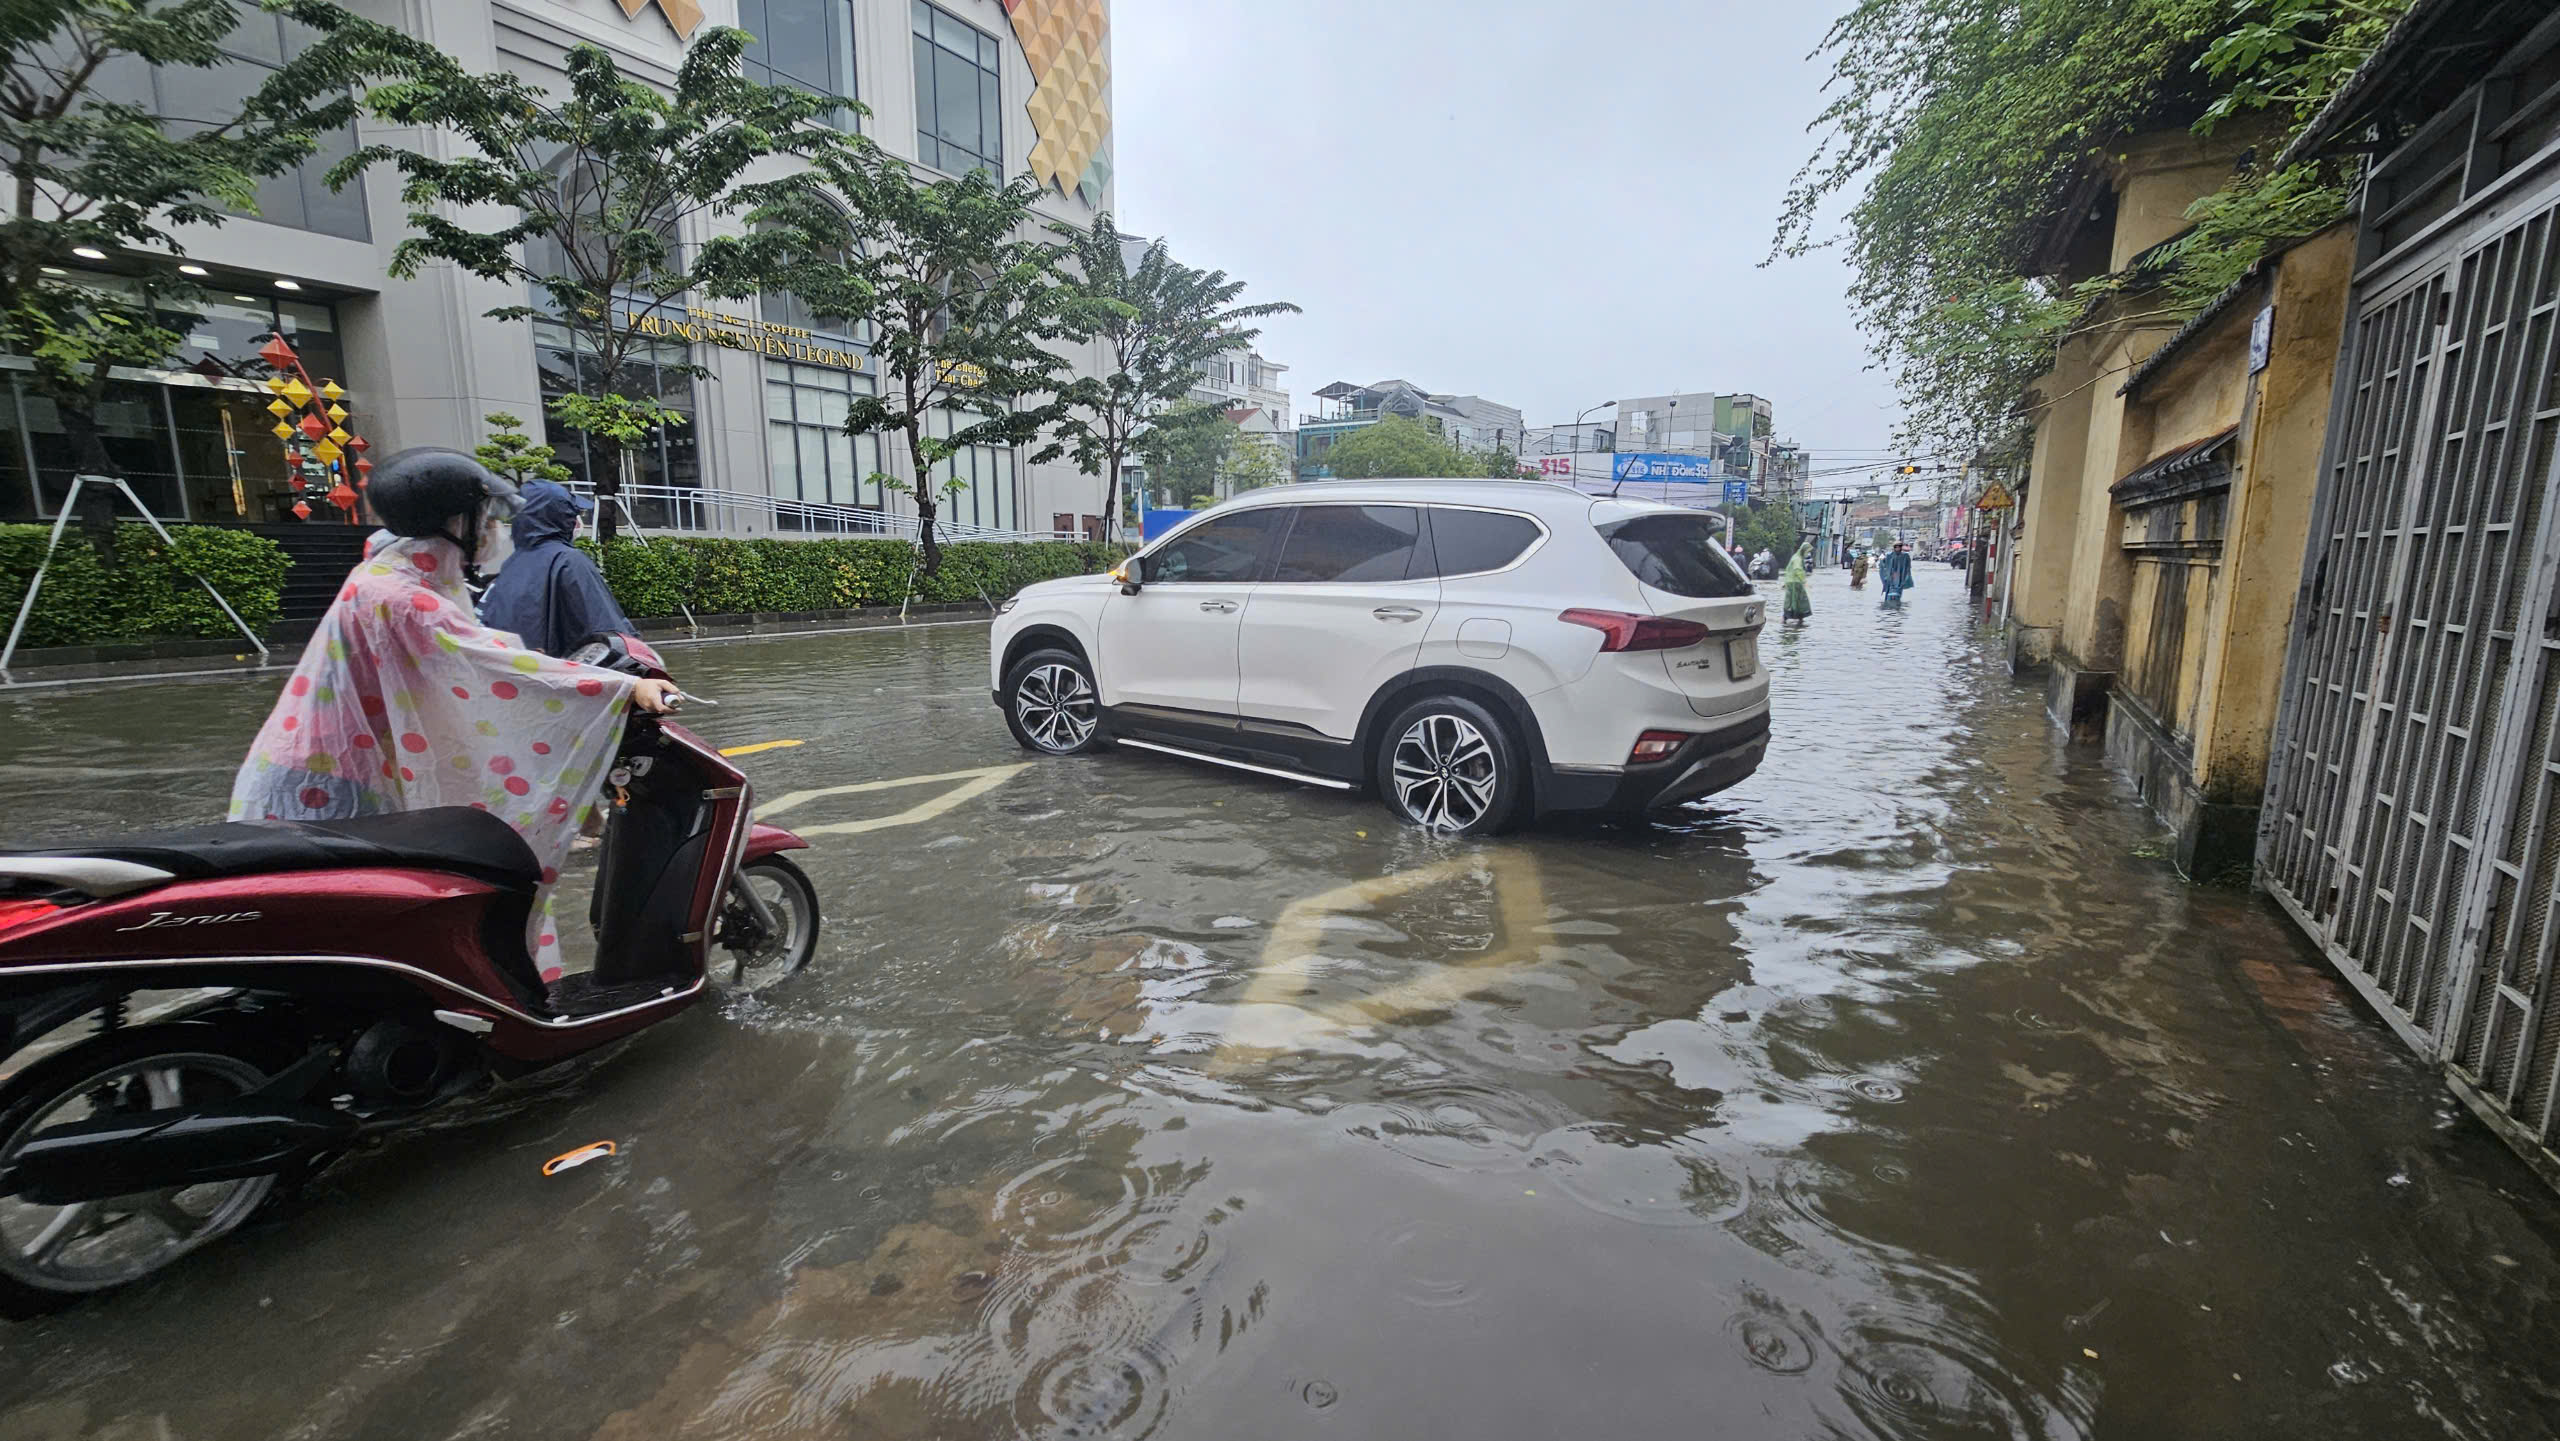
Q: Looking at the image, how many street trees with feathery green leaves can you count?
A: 4